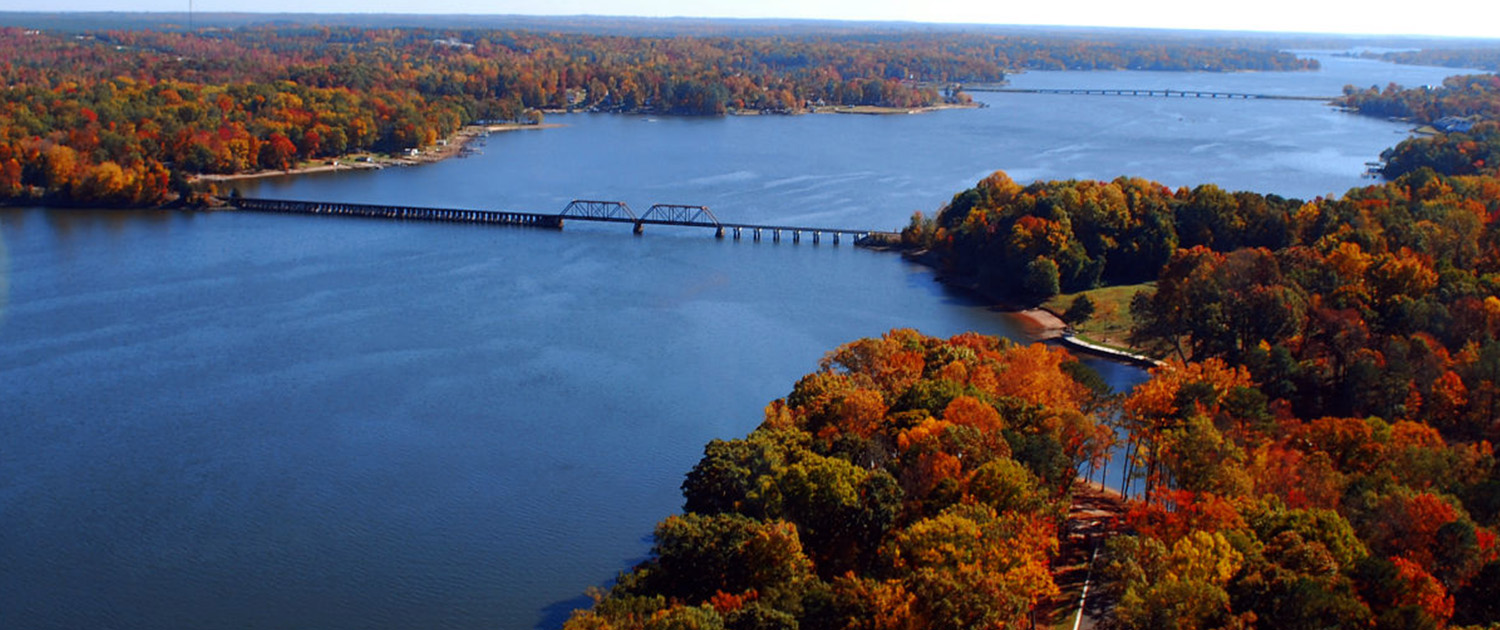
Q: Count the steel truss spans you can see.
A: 2